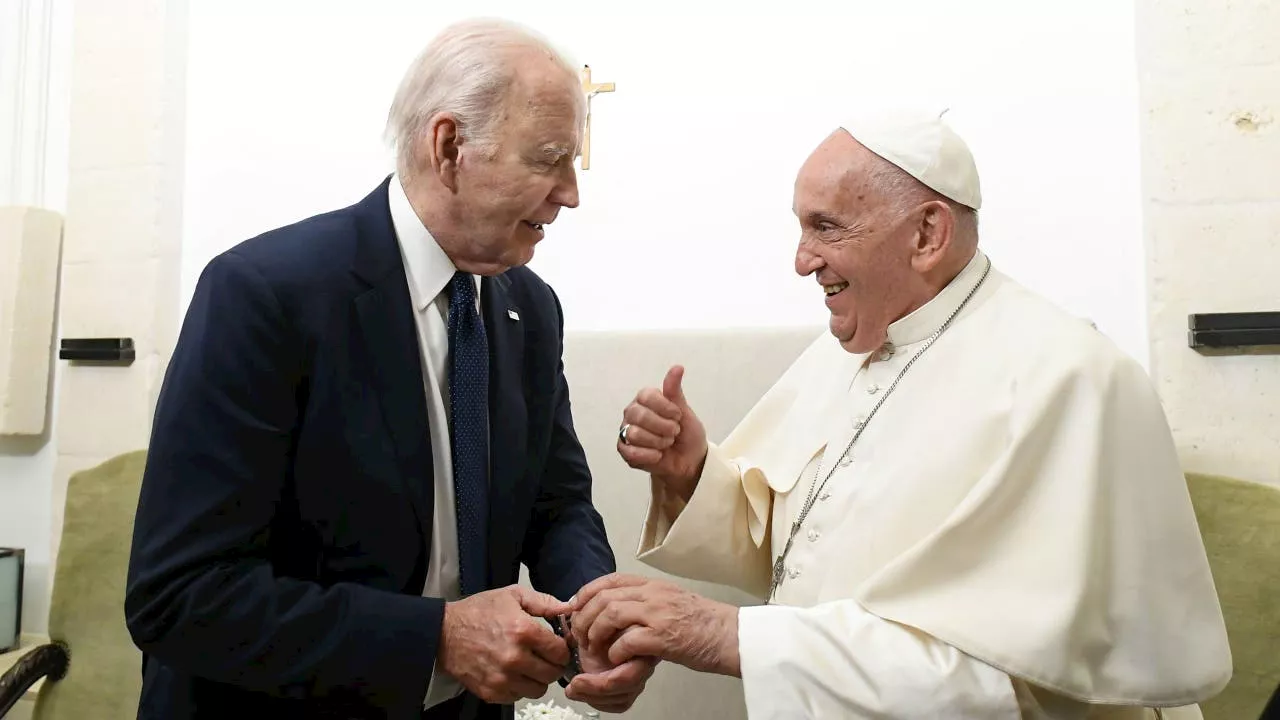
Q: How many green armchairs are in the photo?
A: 2